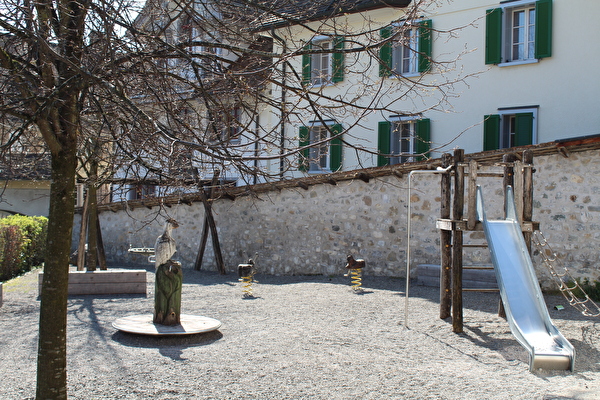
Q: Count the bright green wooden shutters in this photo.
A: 12